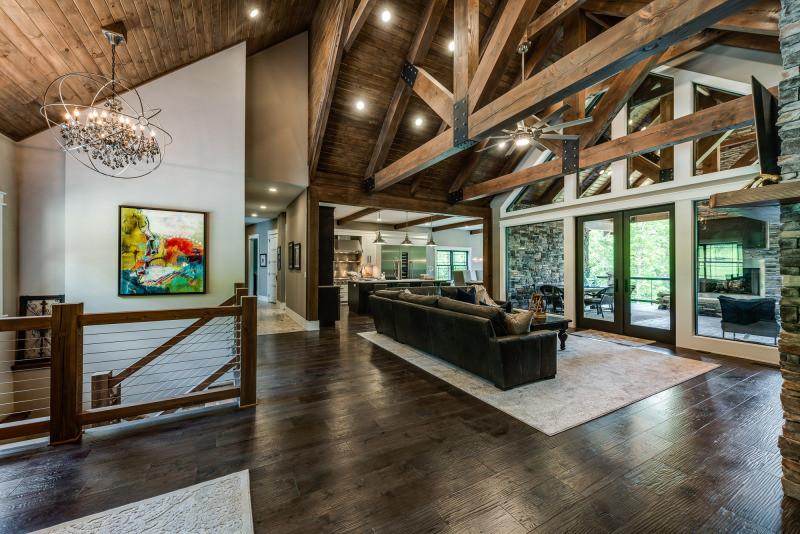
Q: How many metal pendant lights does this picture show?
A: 3